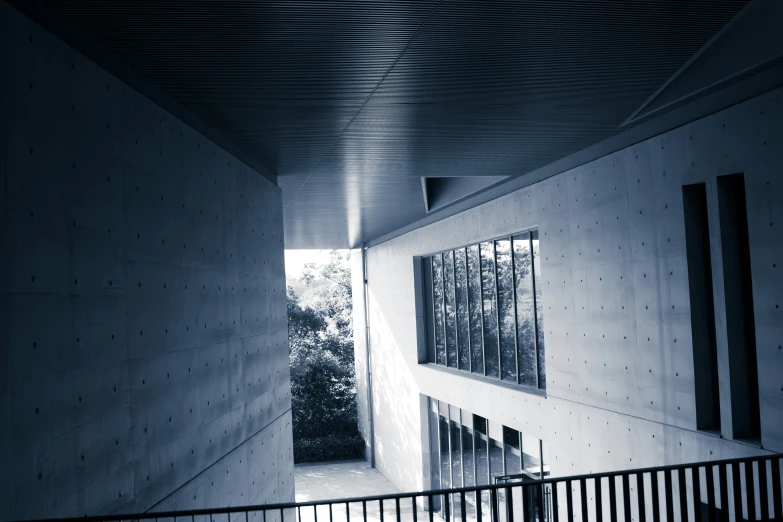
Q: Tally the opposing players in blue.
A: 0